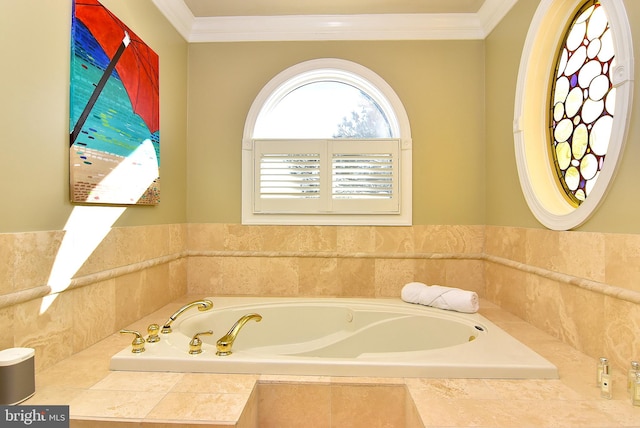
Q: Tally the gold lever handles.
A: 2